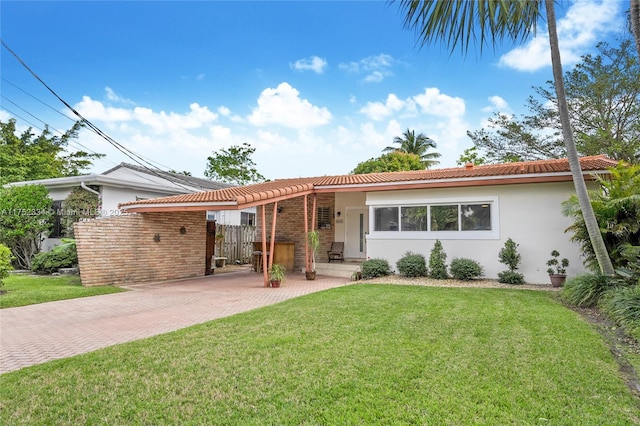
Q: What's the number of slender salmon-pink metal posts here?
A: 4